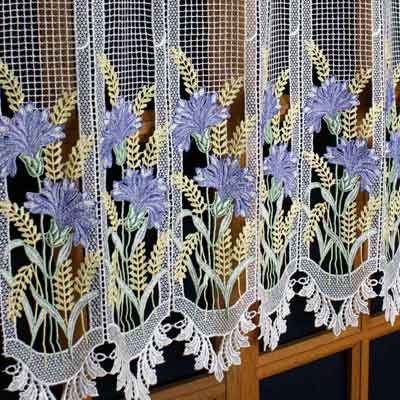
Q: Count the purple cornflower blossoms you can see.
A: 12